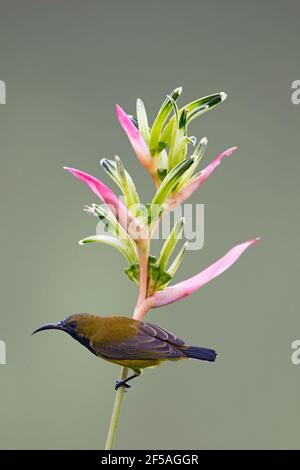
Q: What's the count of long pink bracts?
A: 4